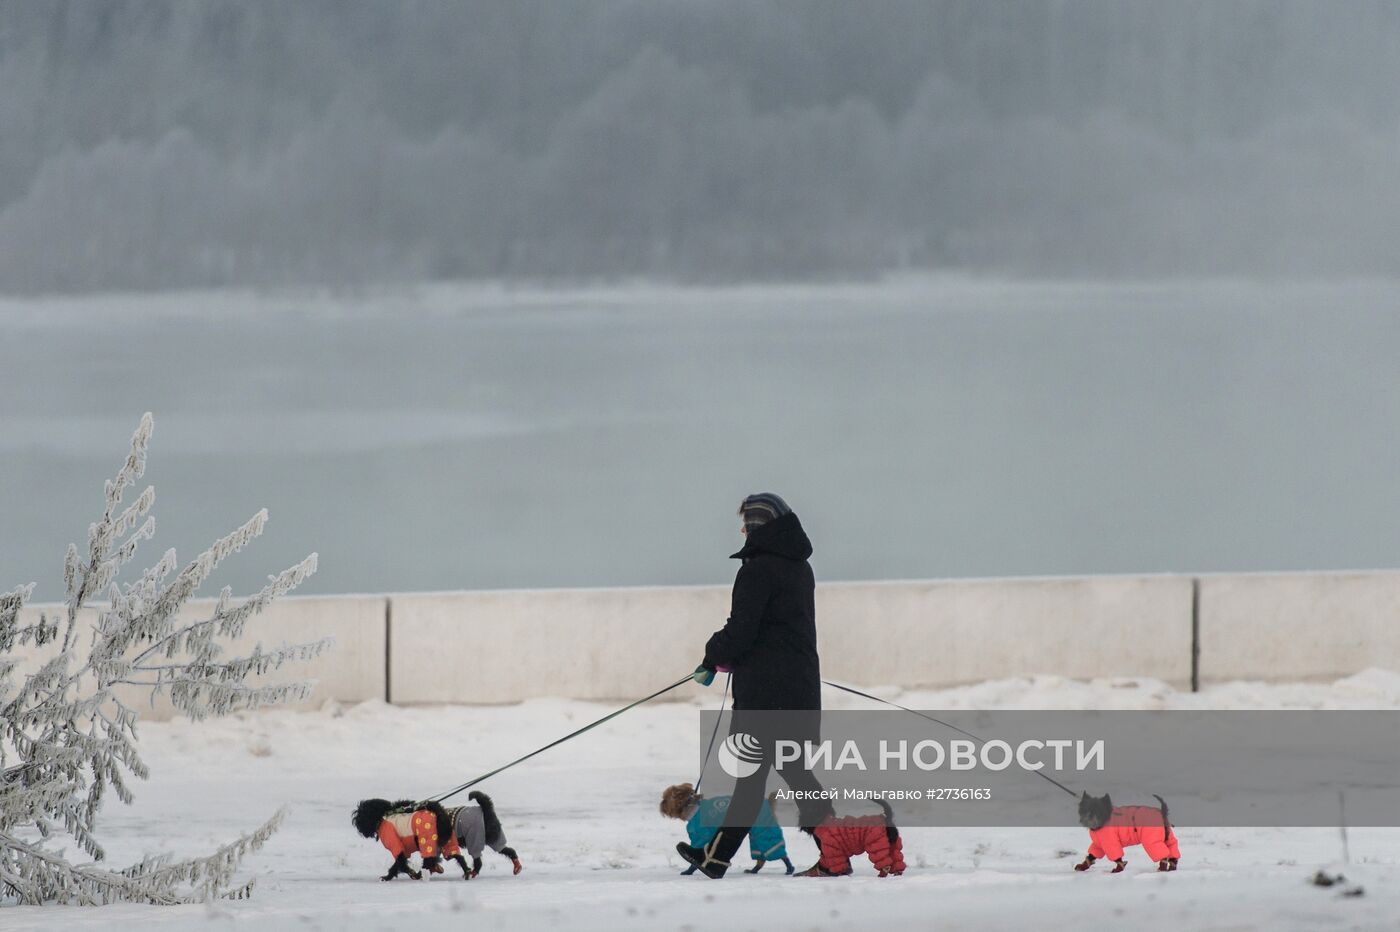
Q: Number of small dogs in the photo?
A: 5